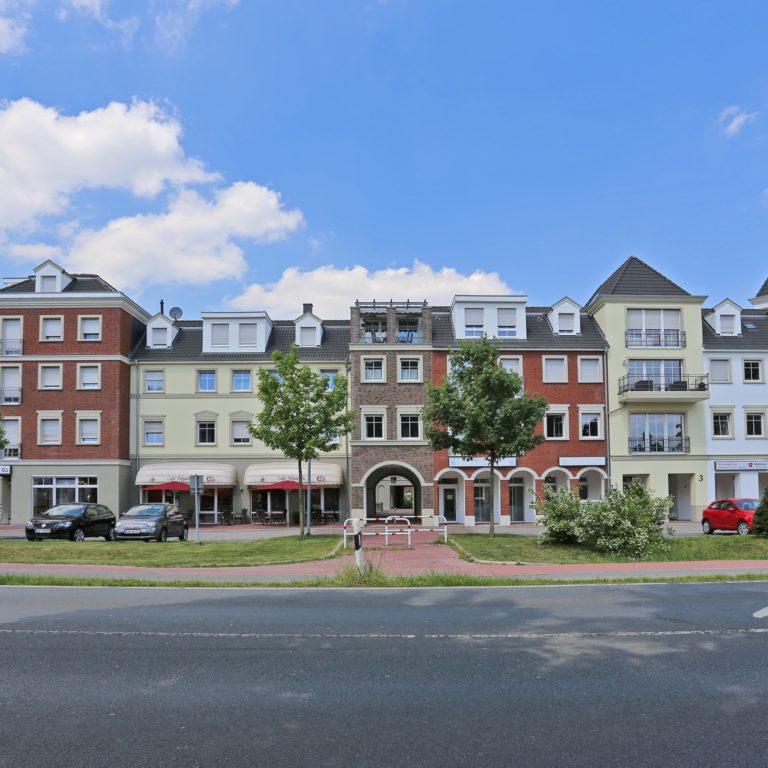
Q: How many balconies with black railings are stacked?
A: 3